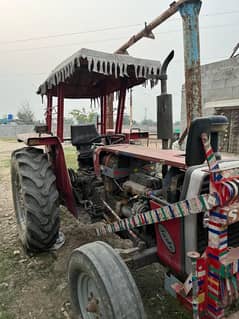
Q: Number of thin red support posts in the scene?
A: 4